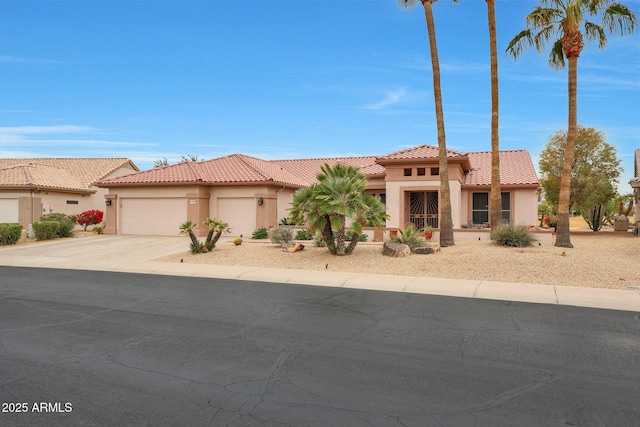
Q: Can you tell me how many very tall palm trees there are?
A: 3